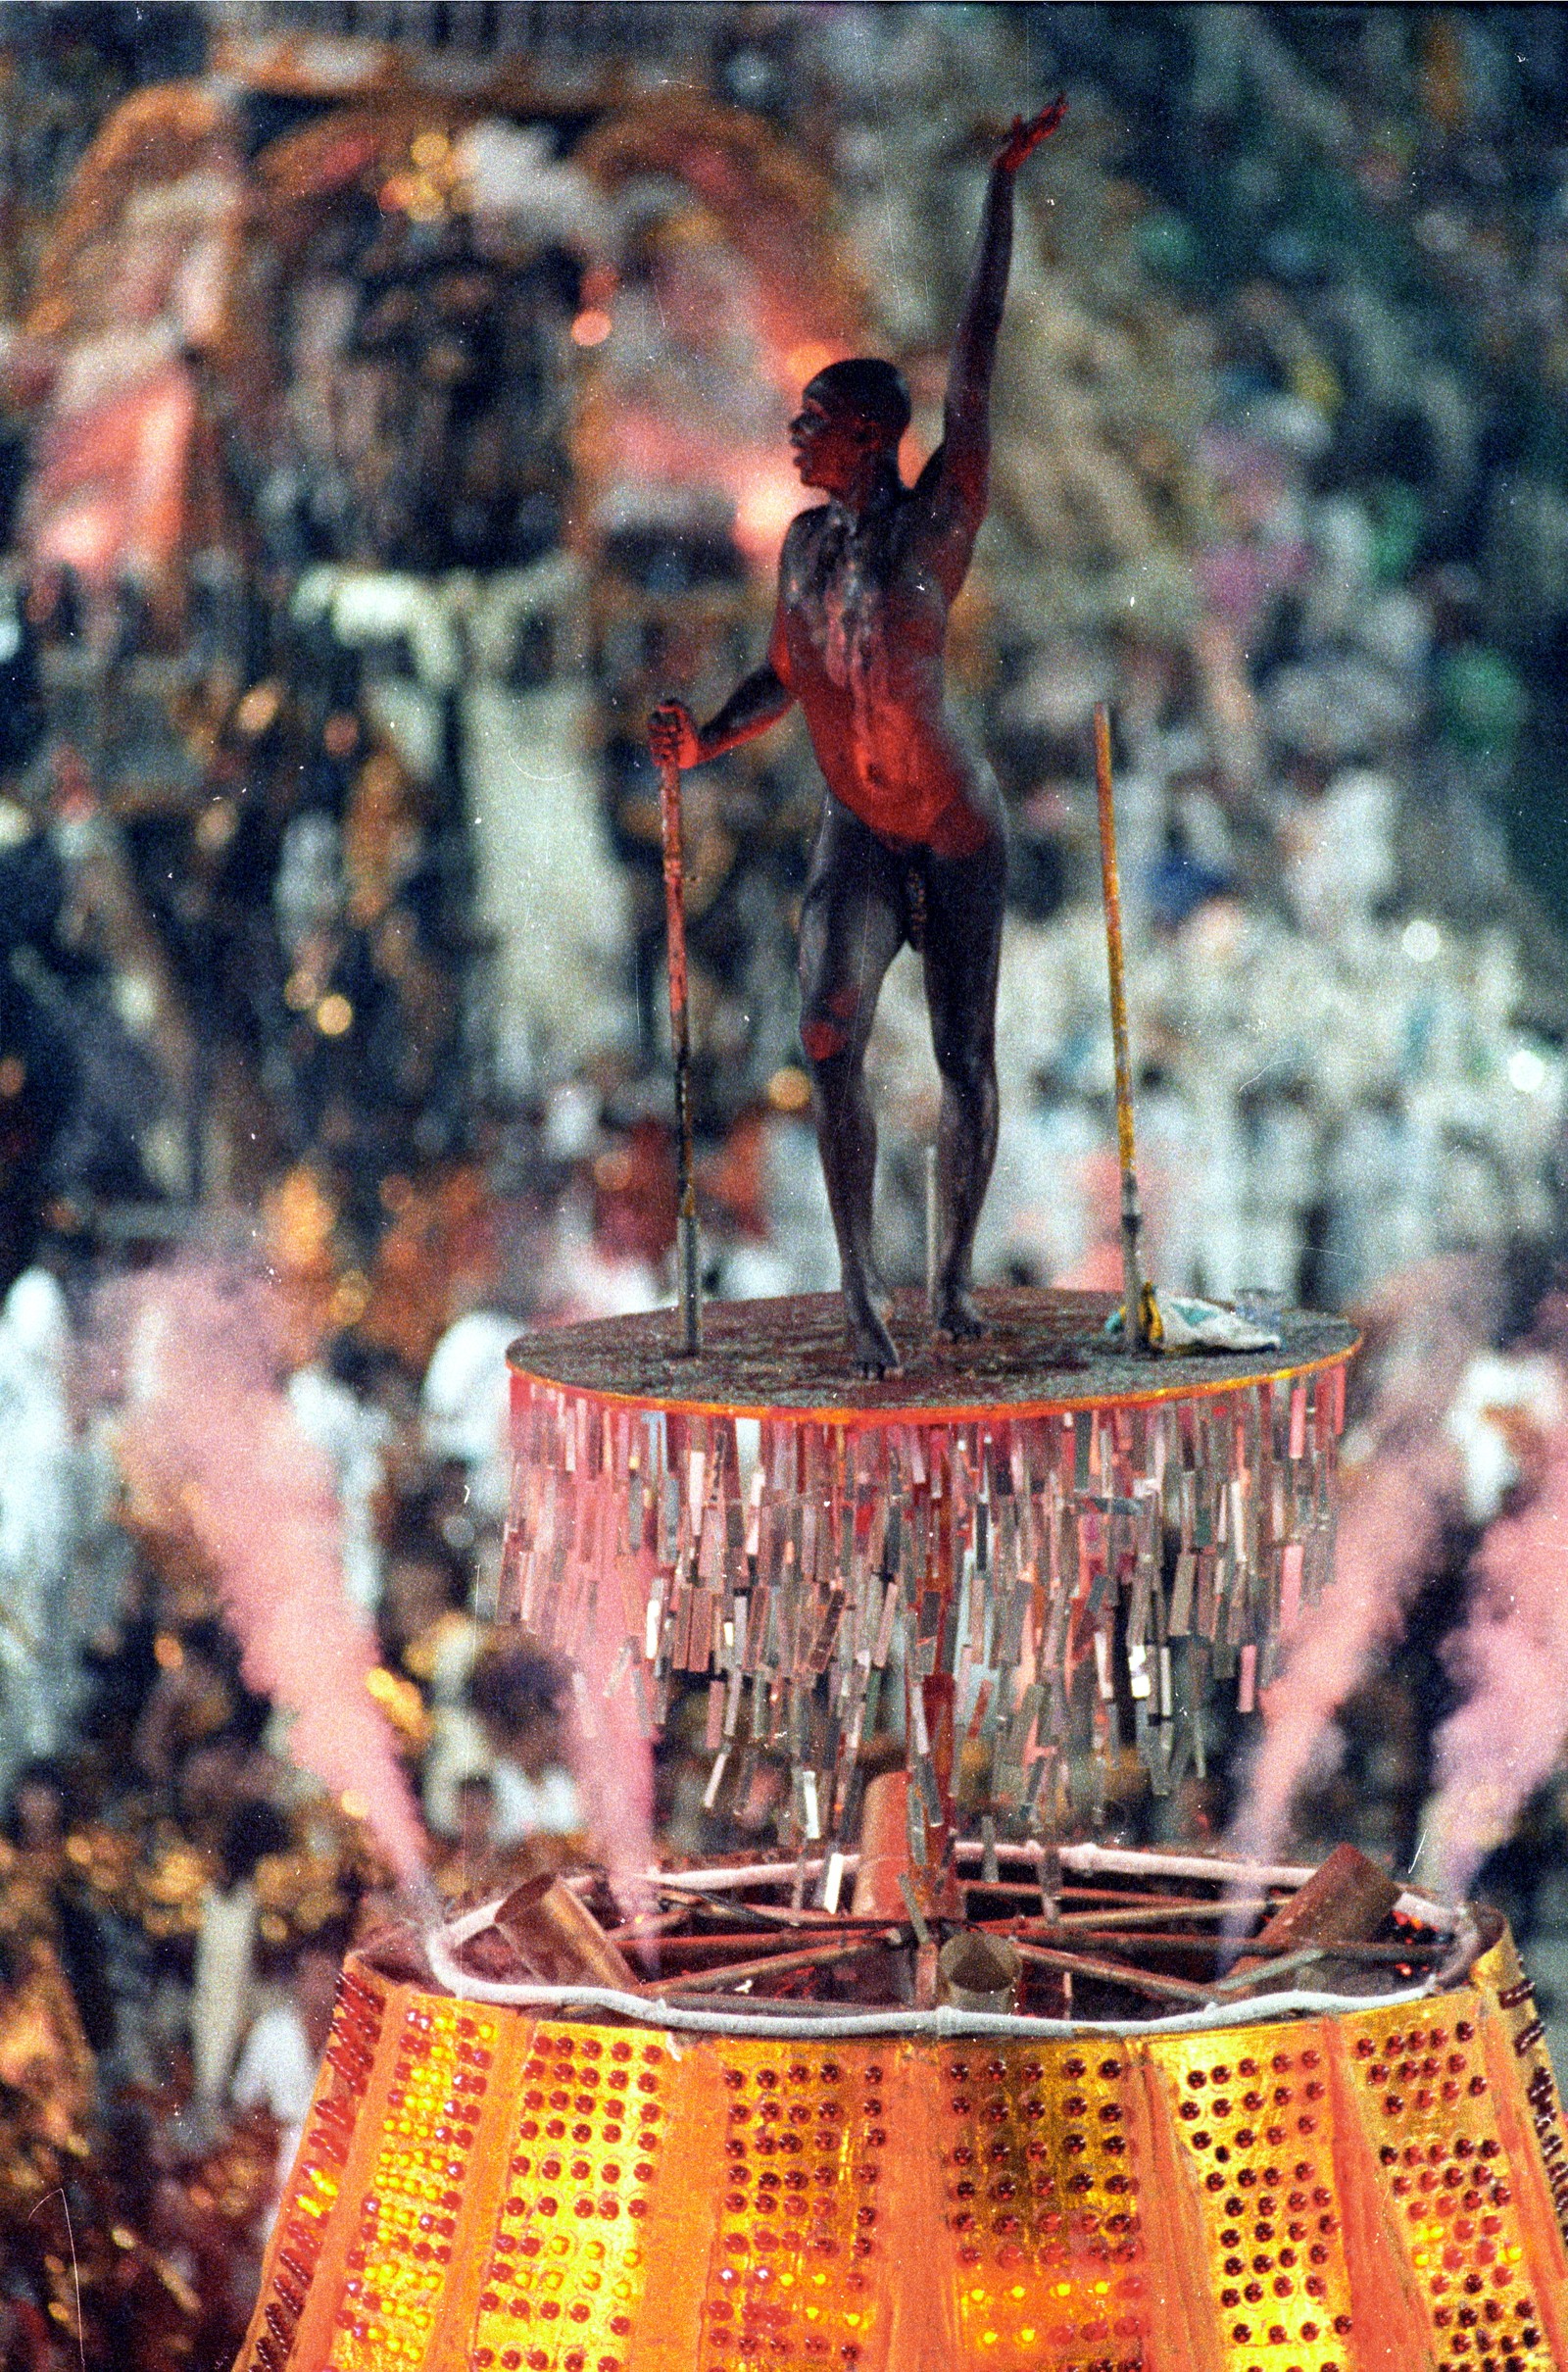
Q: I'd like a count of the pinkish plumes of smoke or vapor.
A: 4